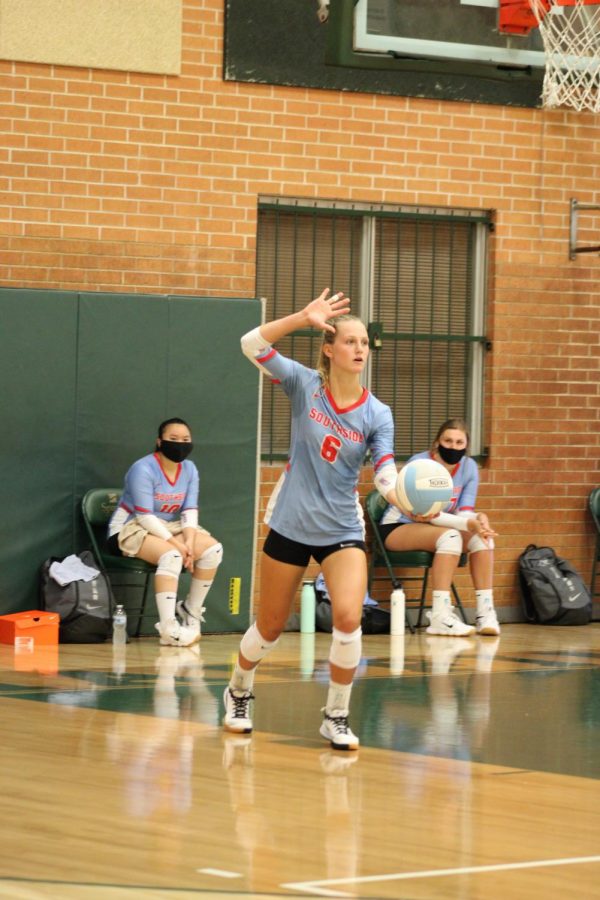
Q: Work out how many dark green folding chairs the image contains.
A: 3